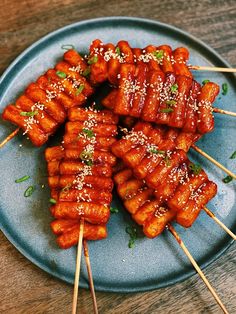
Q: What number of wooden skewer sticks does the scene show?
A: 8